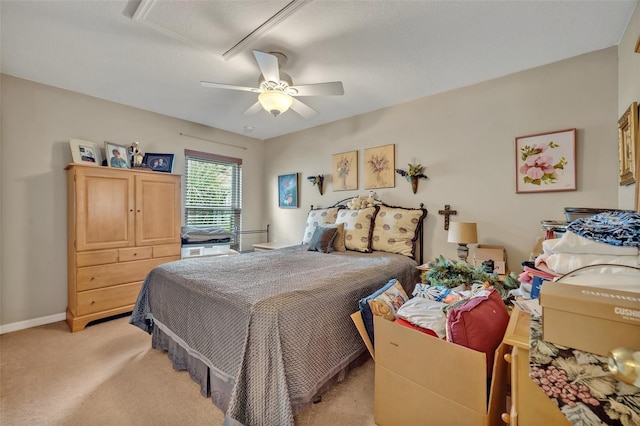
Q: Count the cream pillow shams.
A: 3